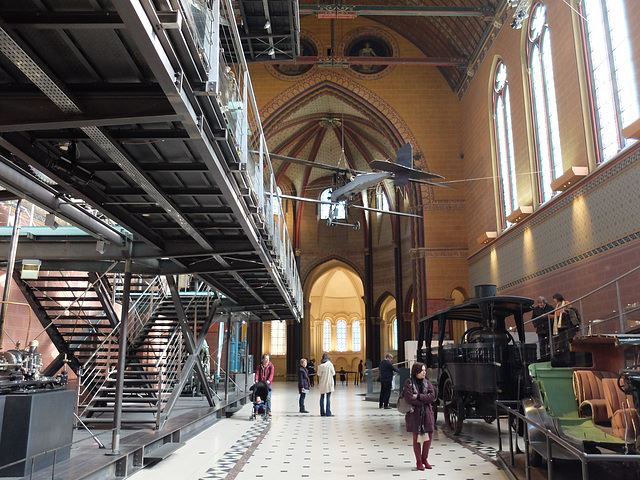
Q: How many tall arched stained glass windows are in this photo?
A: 3